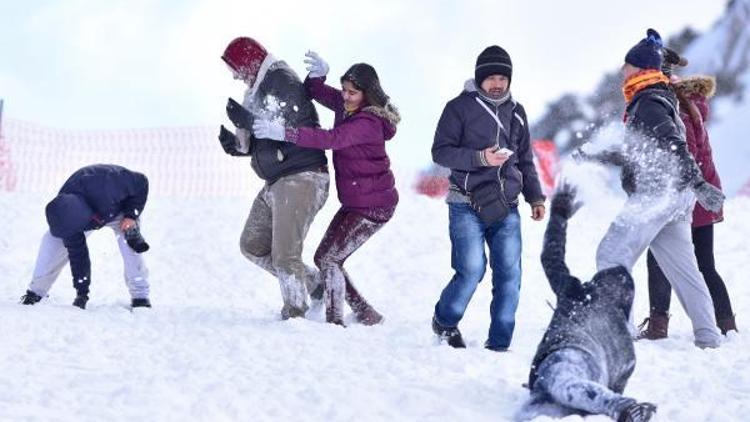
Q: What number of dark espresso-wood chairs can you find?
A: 0